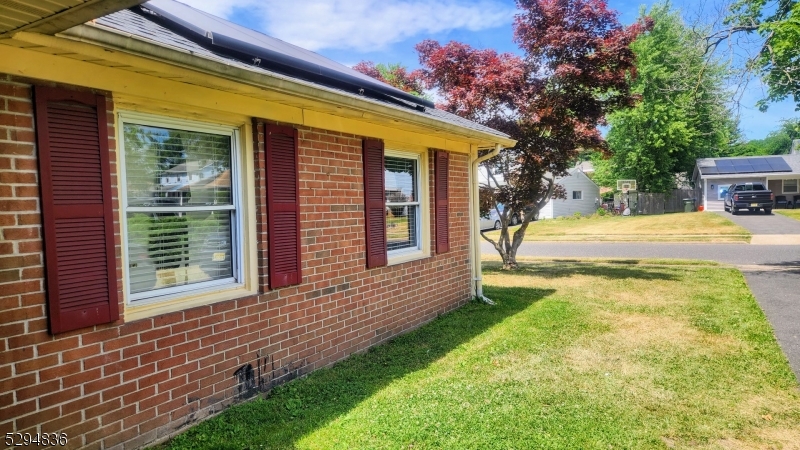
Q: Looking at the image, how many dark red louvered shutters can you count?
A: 4